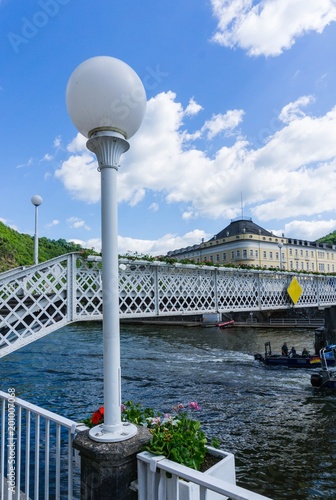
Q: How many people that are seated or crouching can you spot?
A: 2